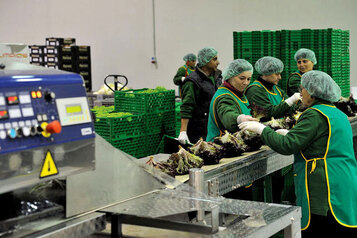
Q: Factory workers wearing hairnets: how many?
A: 6